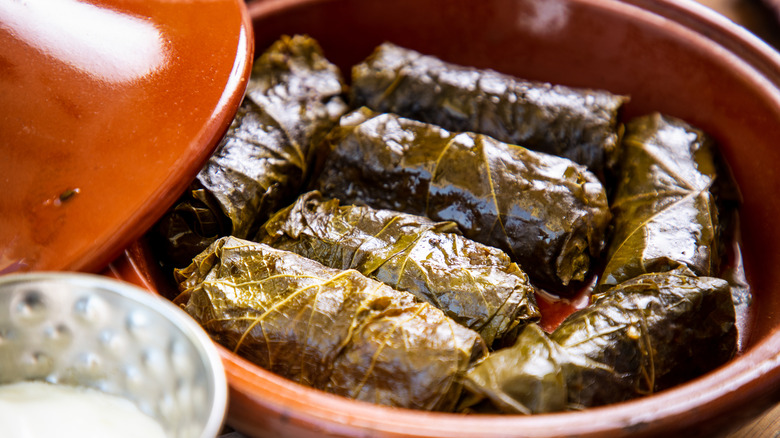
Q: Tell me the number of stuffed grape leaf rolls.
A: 7